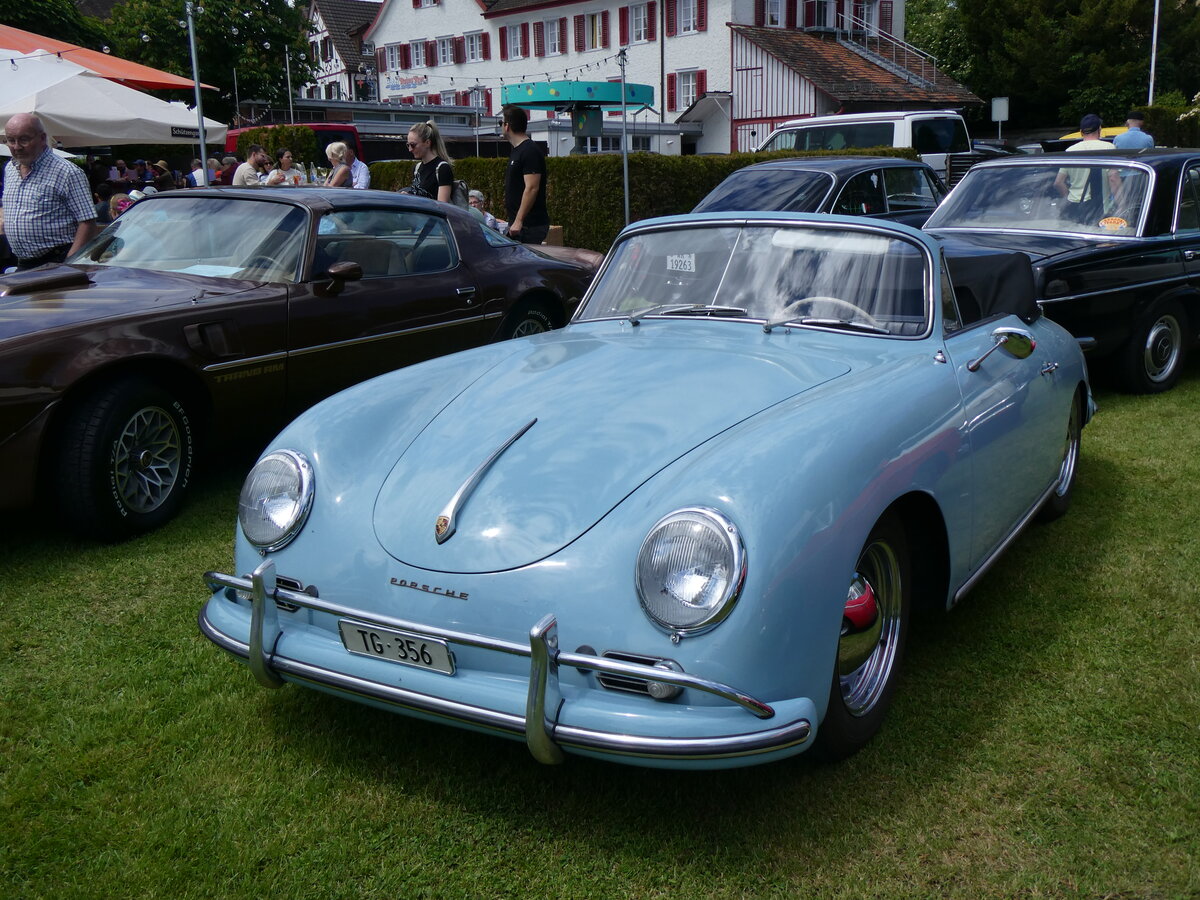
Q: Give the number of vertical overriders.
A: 2